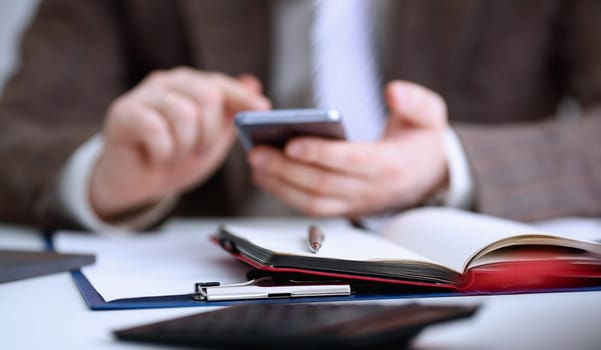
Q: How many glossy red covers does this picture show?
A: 1